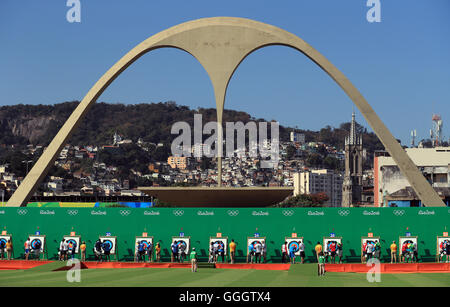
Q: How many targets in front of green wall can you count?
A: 13